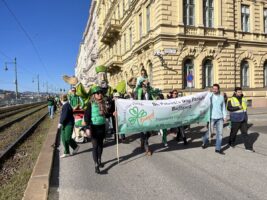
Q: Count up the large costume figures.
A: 1